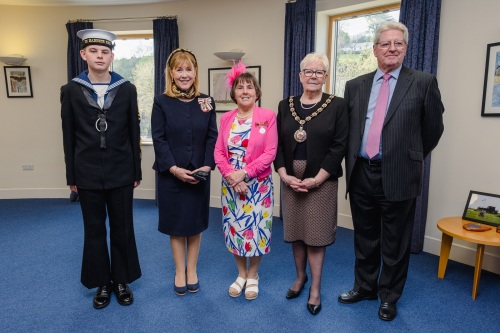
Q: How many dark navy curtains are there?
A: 4